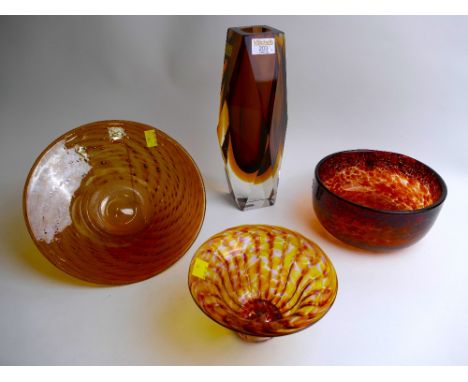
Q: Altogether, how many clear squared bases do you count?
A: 1